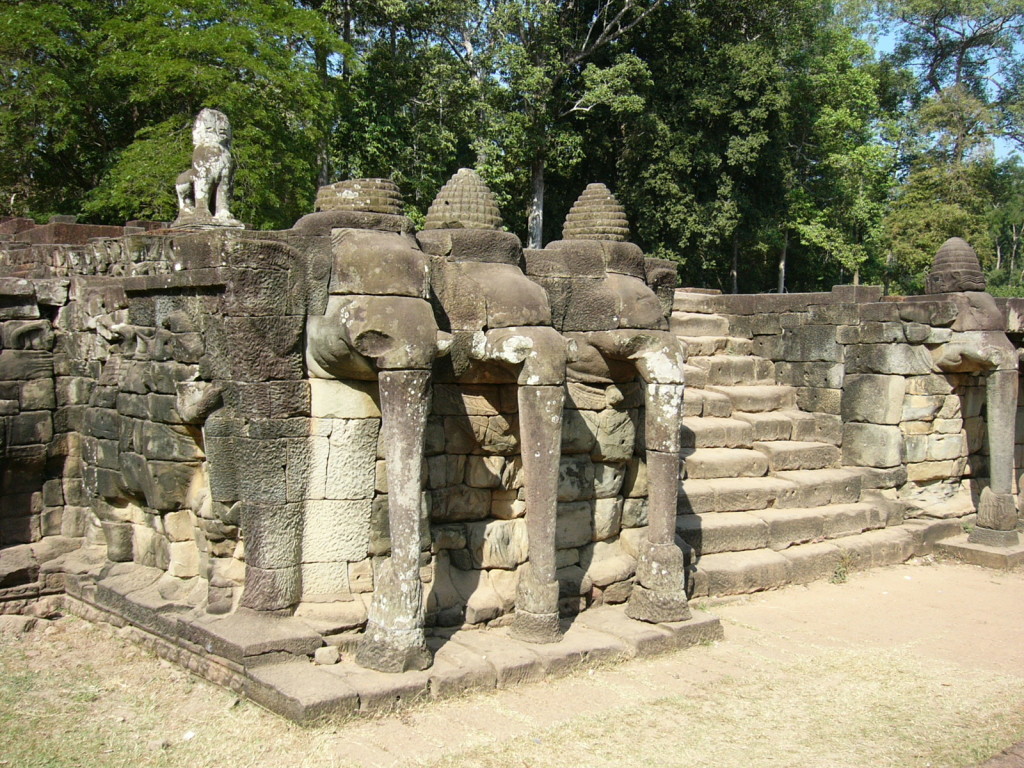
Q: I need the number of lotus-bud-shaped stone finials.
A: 4